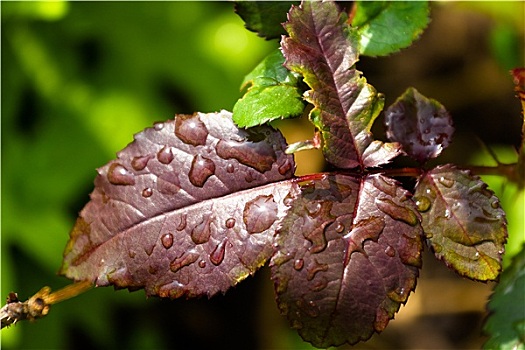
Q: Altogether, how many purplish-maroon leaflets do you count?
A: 5